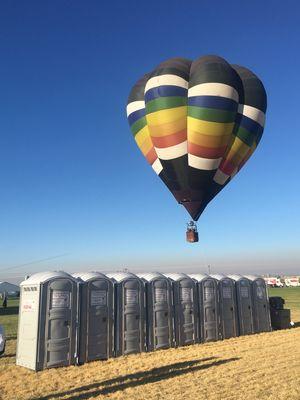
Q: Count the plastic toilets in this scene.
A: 9